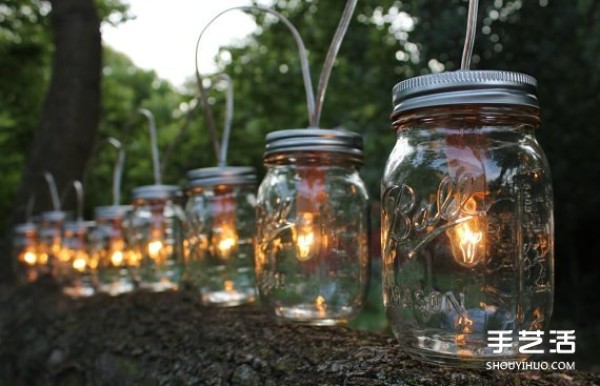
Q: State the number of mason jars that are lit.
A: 8